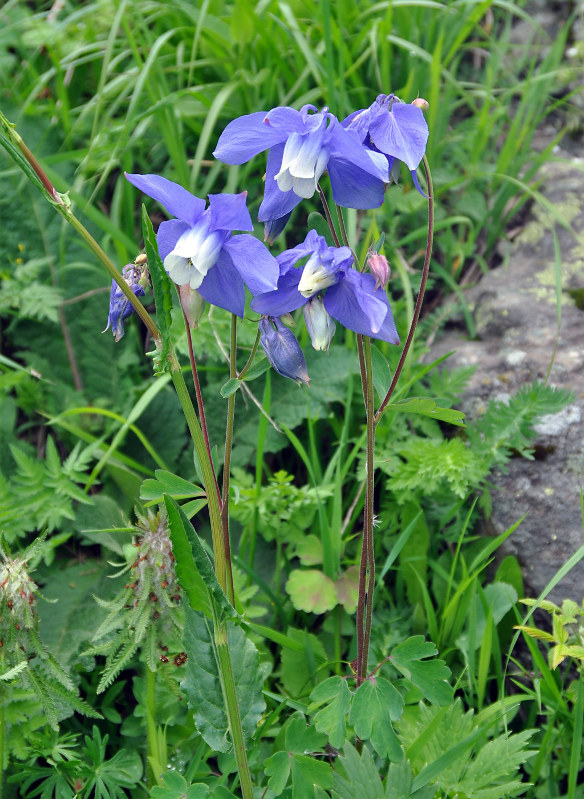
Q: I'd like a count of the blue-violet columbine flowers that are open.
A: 4